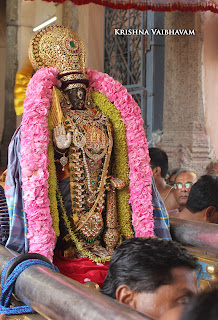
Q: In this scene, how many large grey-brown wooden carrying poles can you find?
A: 2